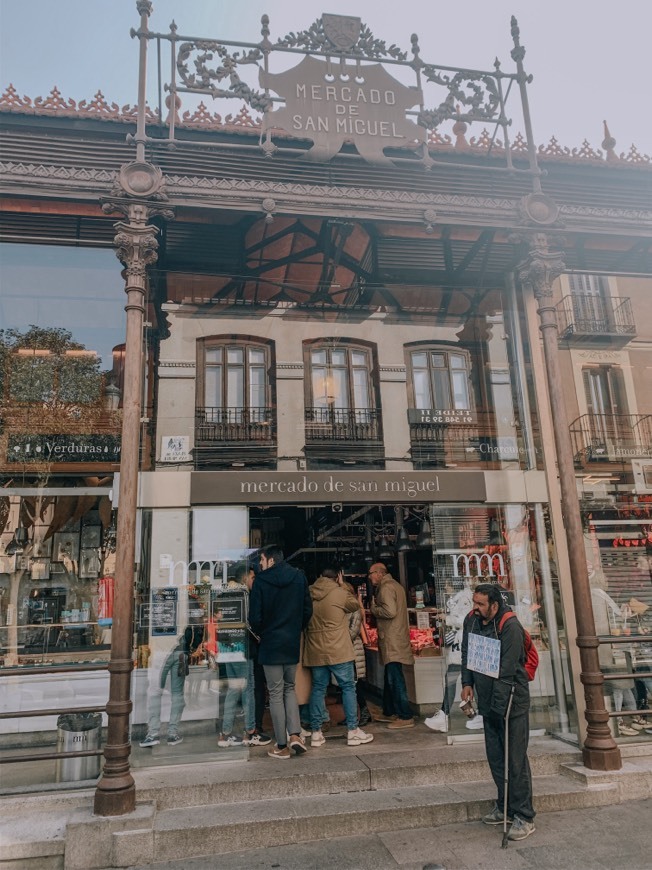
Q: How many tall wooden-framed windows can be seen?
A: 3